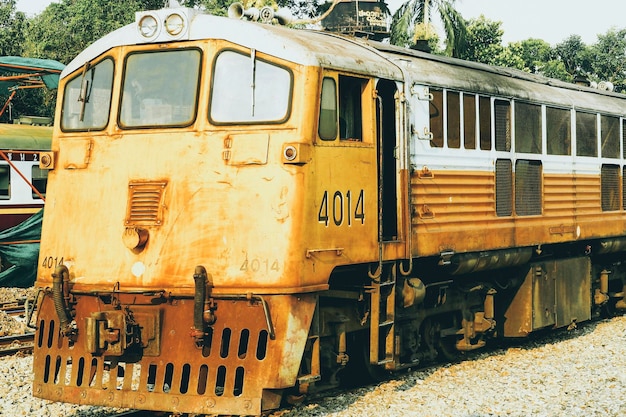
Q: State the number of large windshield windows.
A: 3